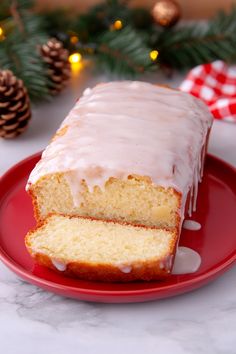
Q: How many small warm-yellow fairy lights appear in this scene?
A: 5